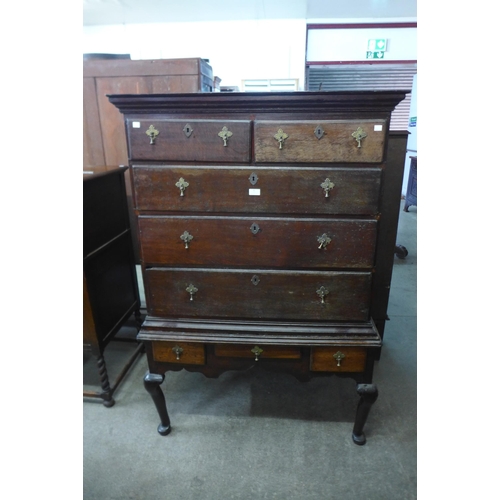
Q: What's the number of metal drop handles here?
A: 13